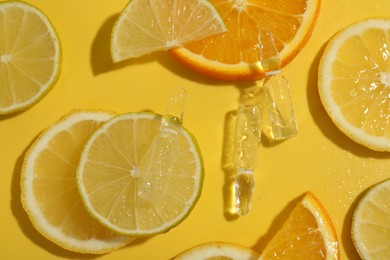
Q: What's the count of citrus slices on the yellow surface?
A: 9